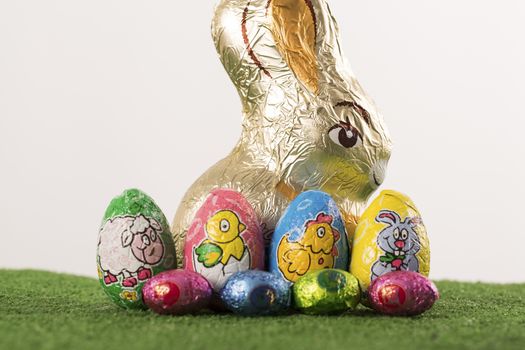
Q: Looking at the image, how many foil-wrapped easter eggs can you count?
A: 8